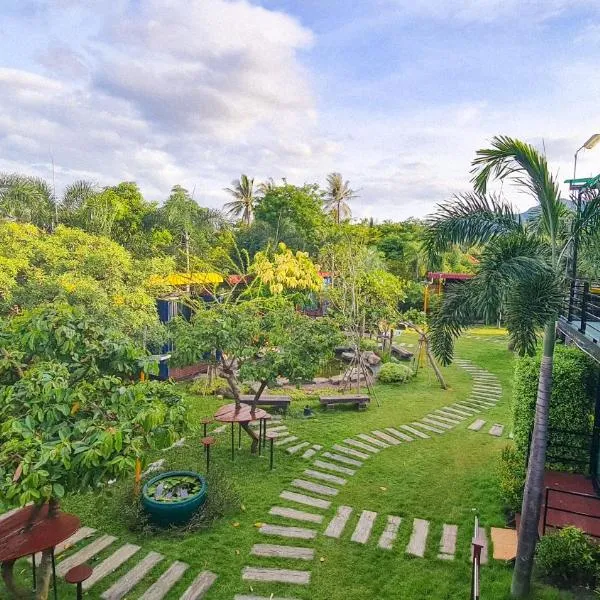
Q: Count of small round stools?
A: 5